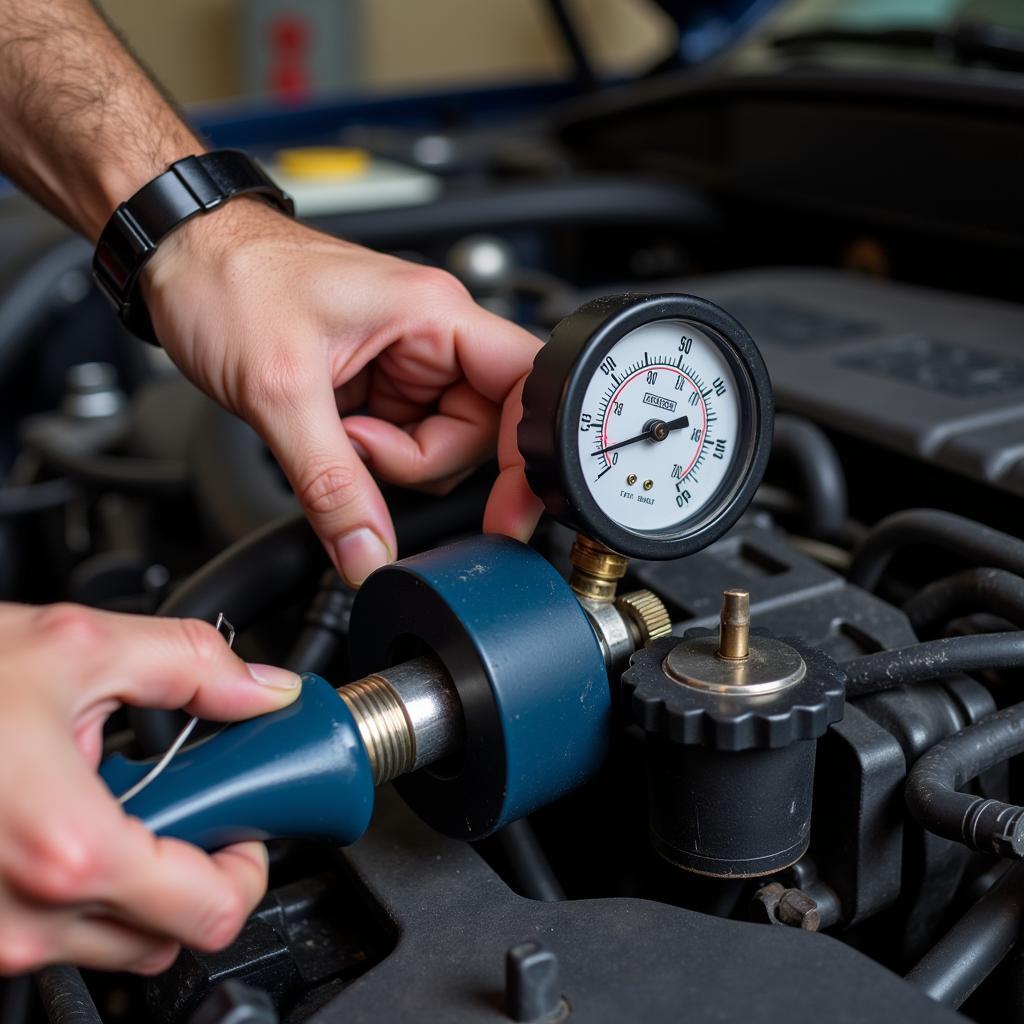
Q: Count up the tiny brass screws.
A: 2